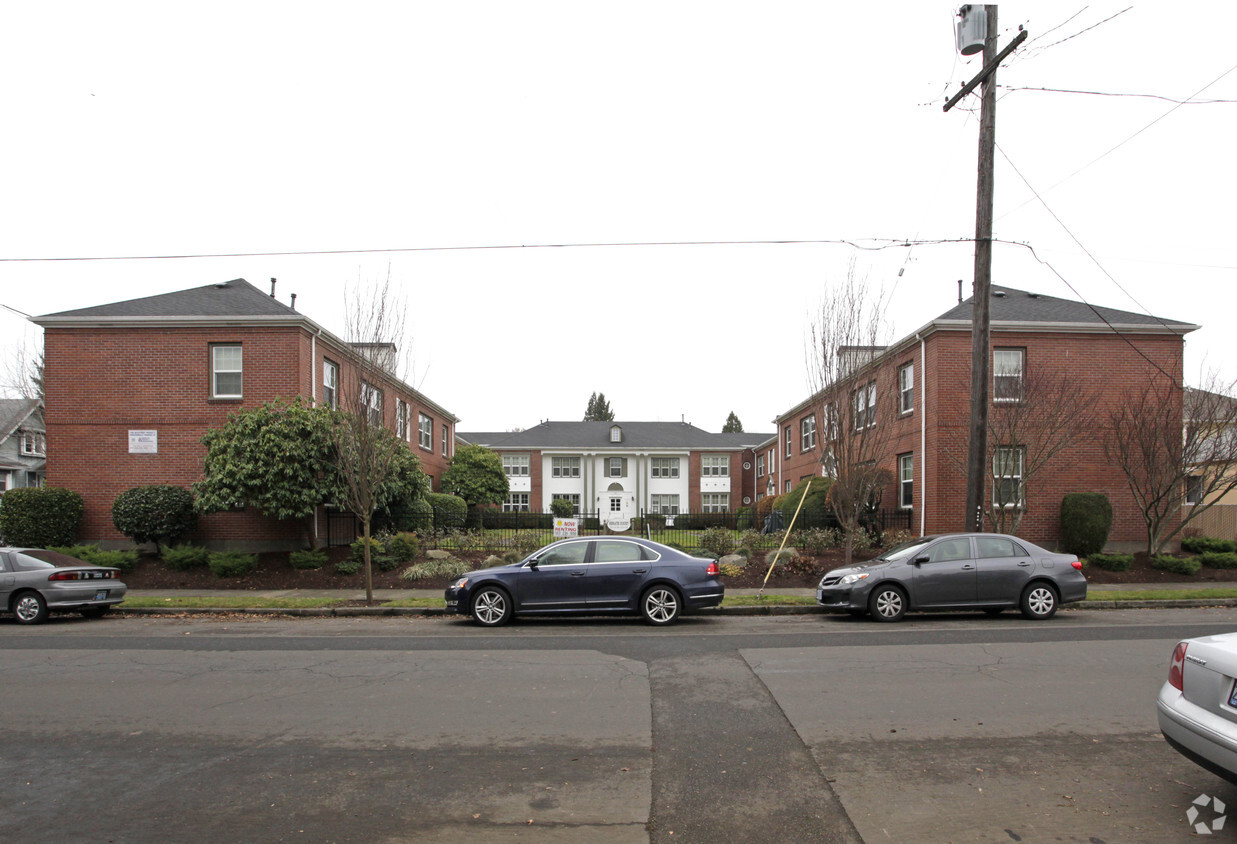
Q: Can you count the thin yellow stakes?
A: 1